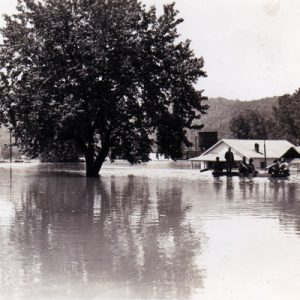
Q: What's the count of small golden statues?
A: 0